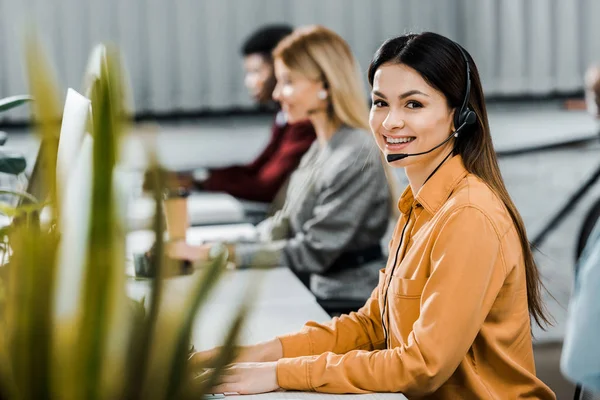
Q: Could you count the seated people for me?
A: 3